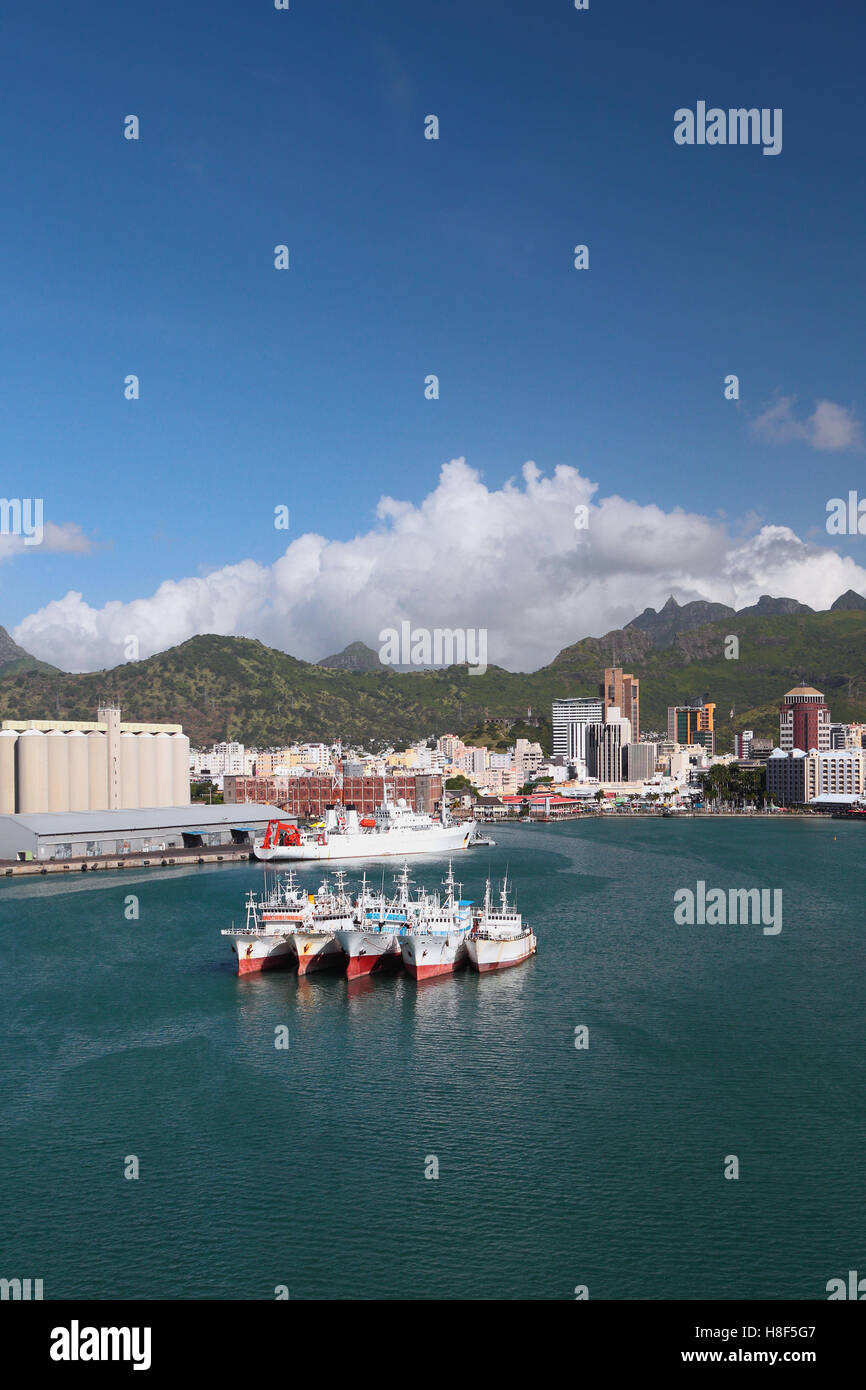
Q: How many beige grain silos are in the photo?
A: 9